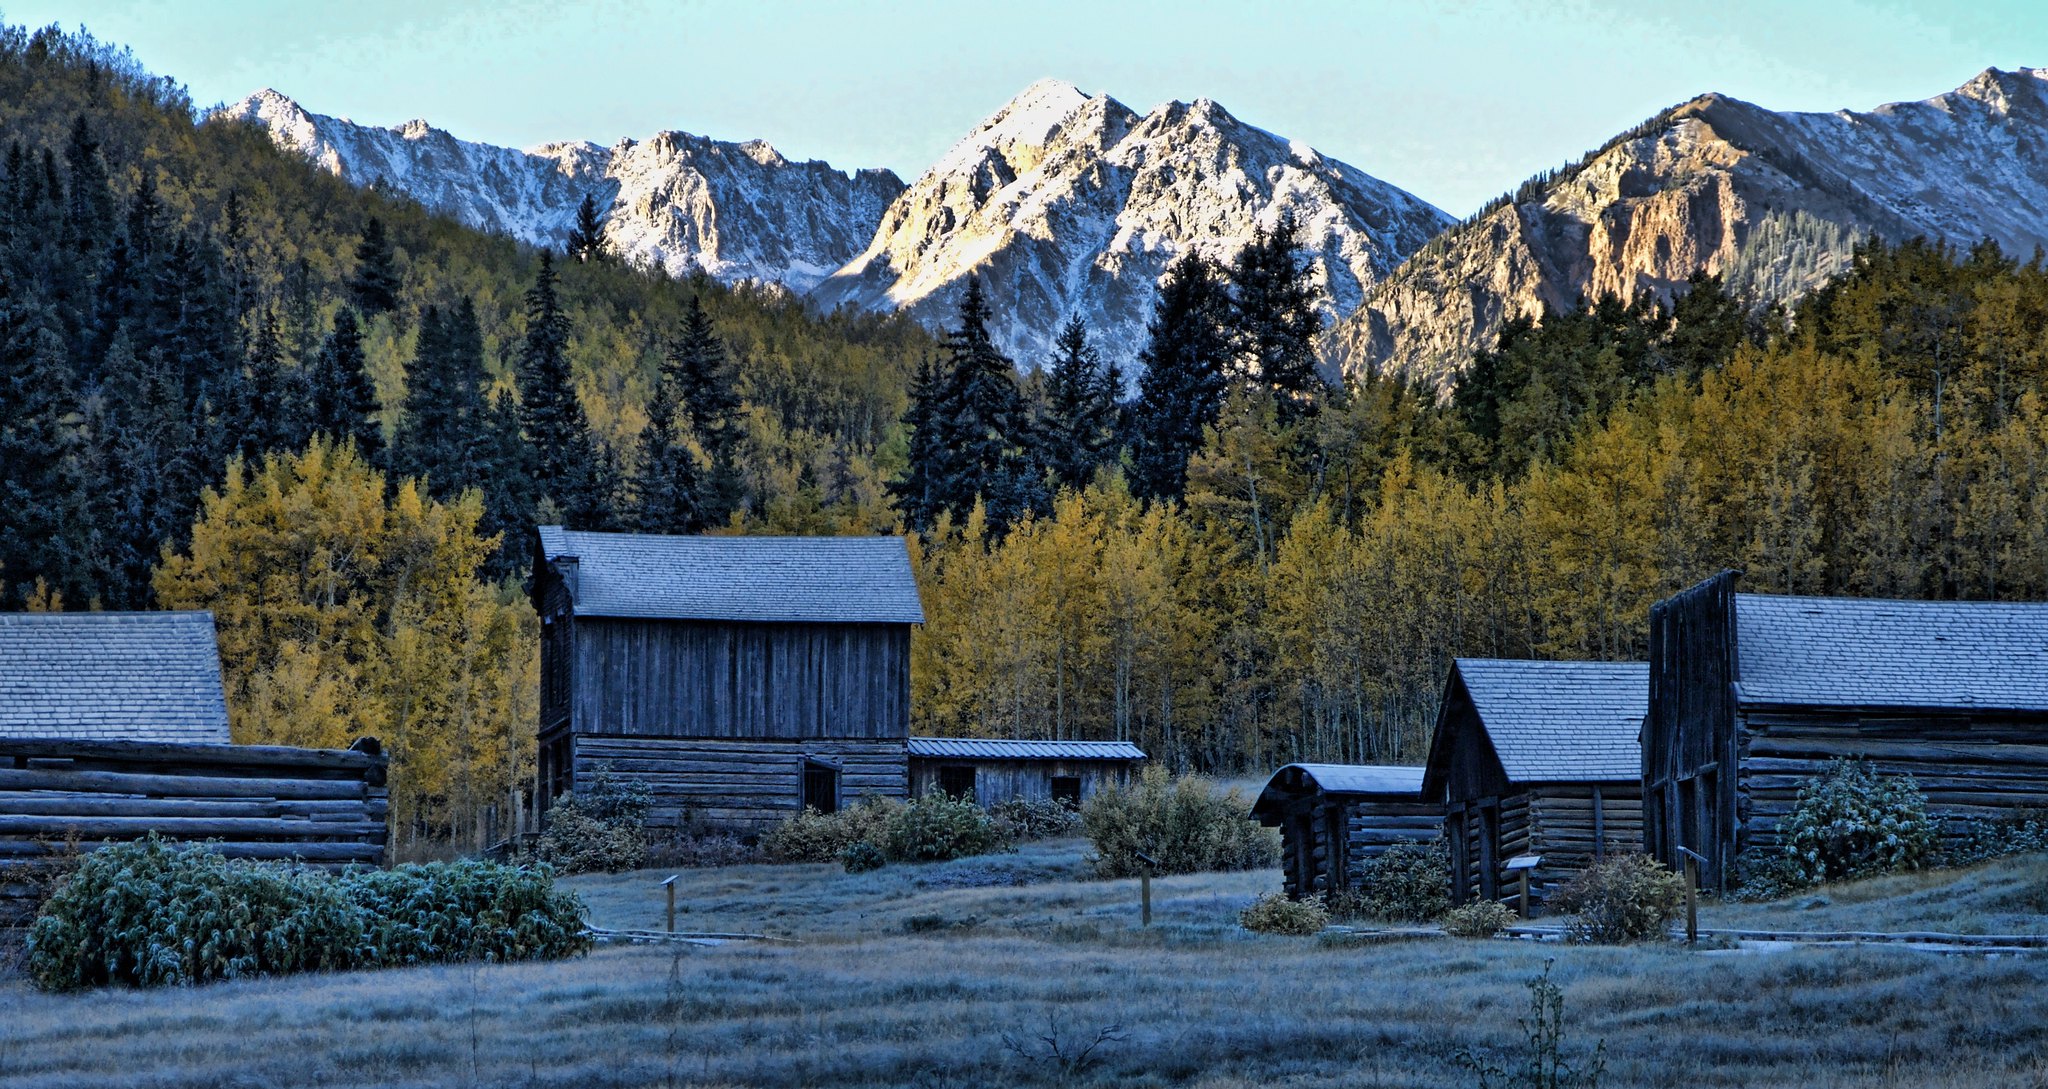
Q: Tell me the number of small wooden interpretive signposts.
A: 4